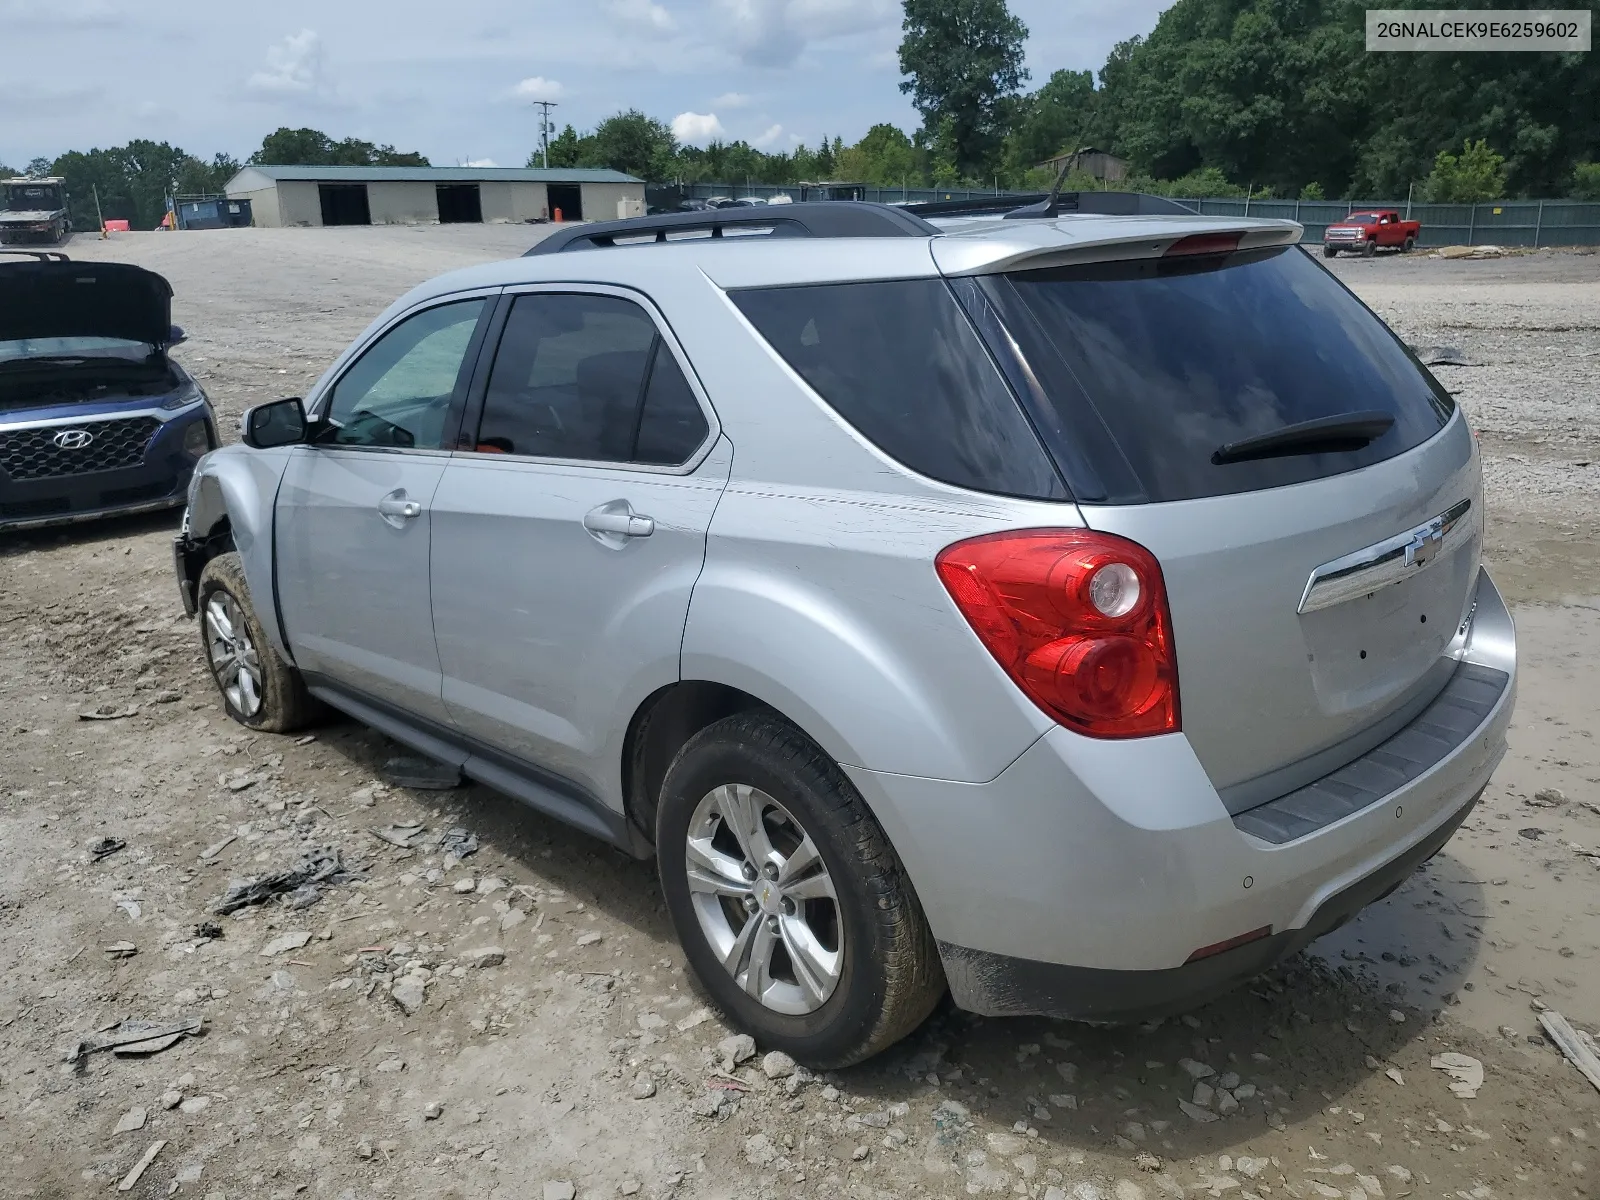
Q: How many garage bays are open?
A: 3